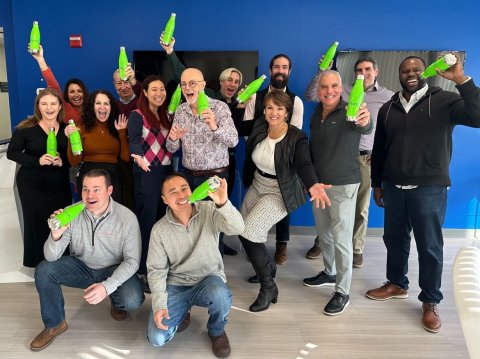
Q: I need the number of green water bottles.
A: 13